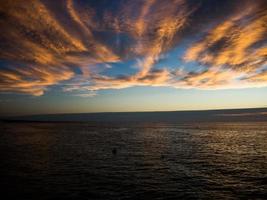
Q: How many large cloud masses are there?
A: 3